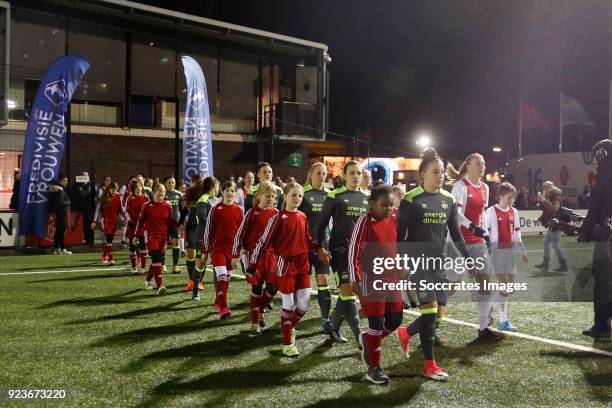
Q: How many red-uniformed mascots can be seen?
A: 7